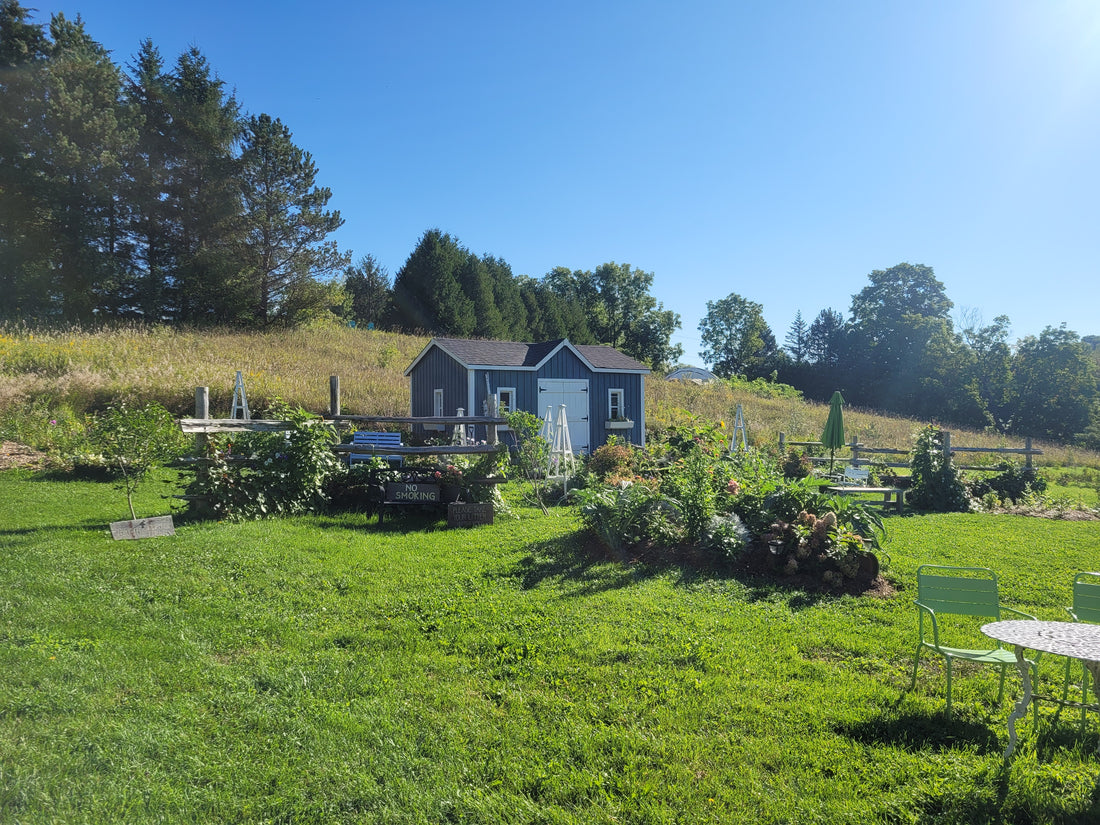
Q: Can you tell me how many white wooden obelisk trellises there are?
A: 5